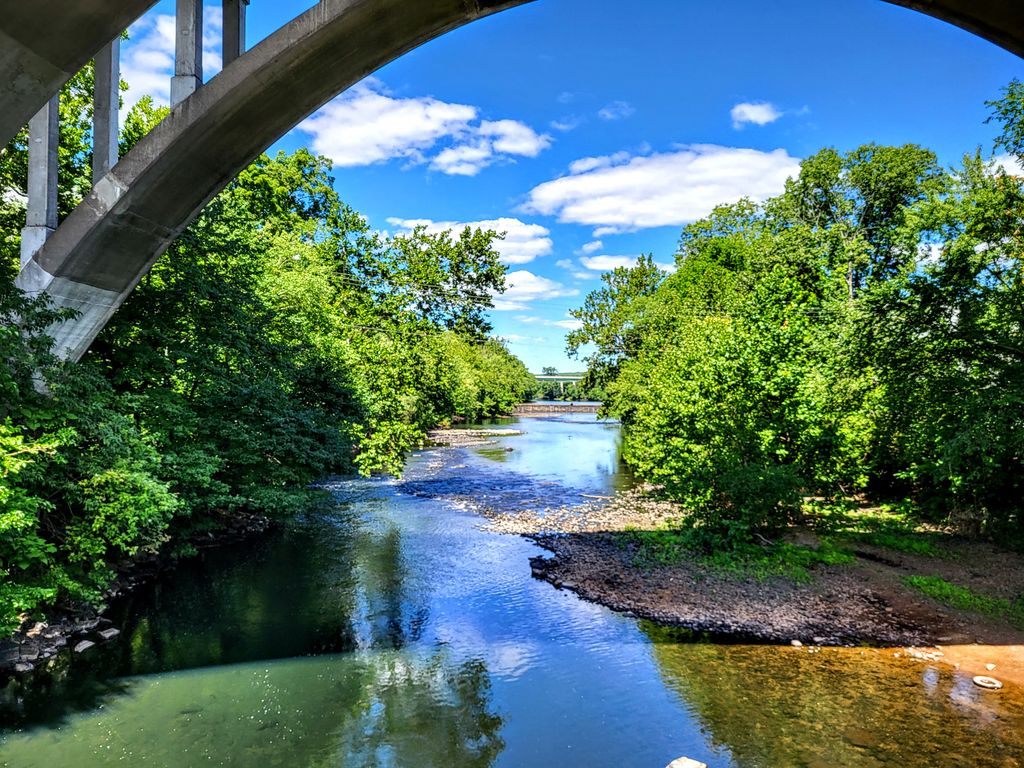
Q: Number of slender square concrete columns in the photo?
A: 4